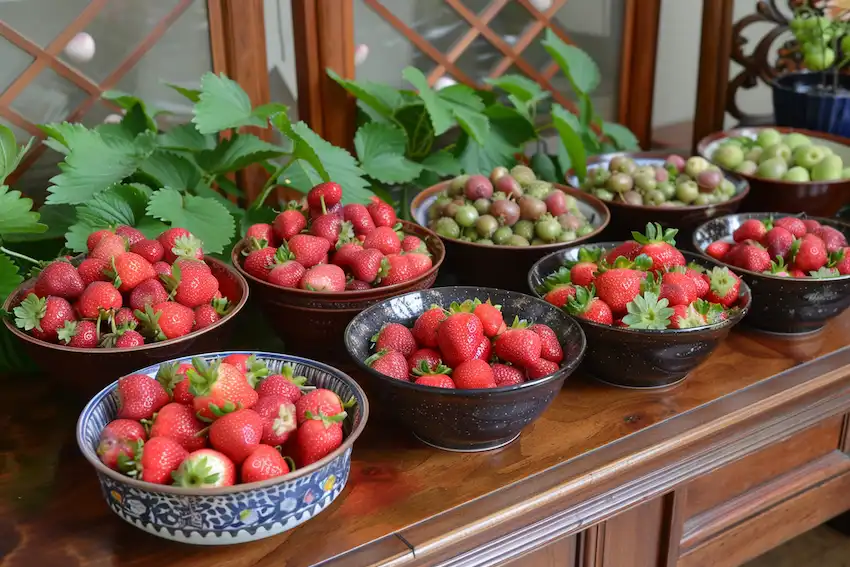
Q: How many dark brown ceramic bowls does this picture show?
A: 5